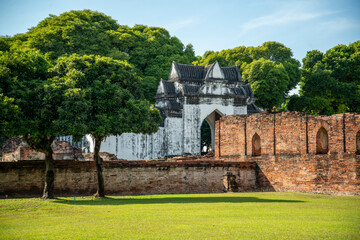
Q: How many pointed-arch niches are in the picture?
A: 3